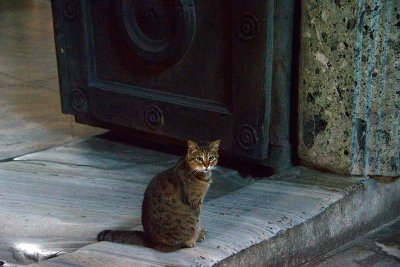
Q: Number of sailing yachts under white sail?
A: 0